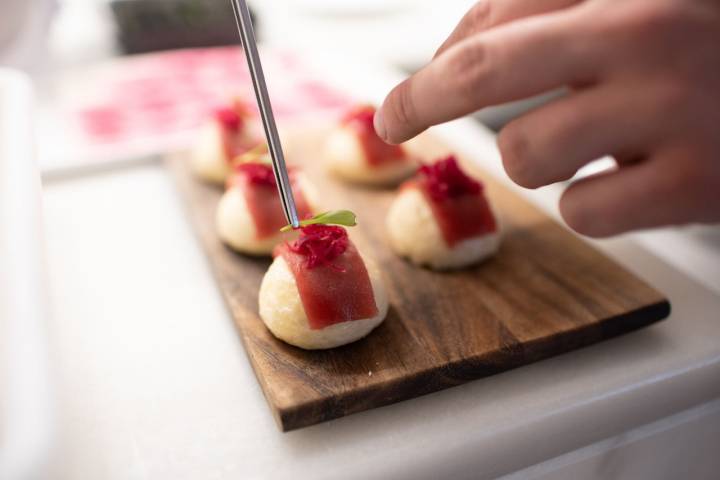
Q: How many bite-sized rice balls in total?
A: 5